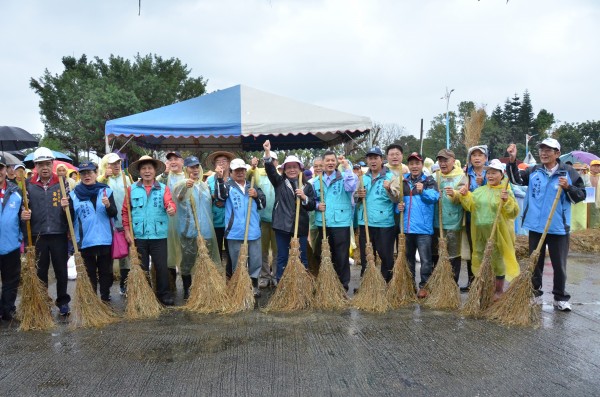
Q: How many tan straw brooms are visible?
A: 13